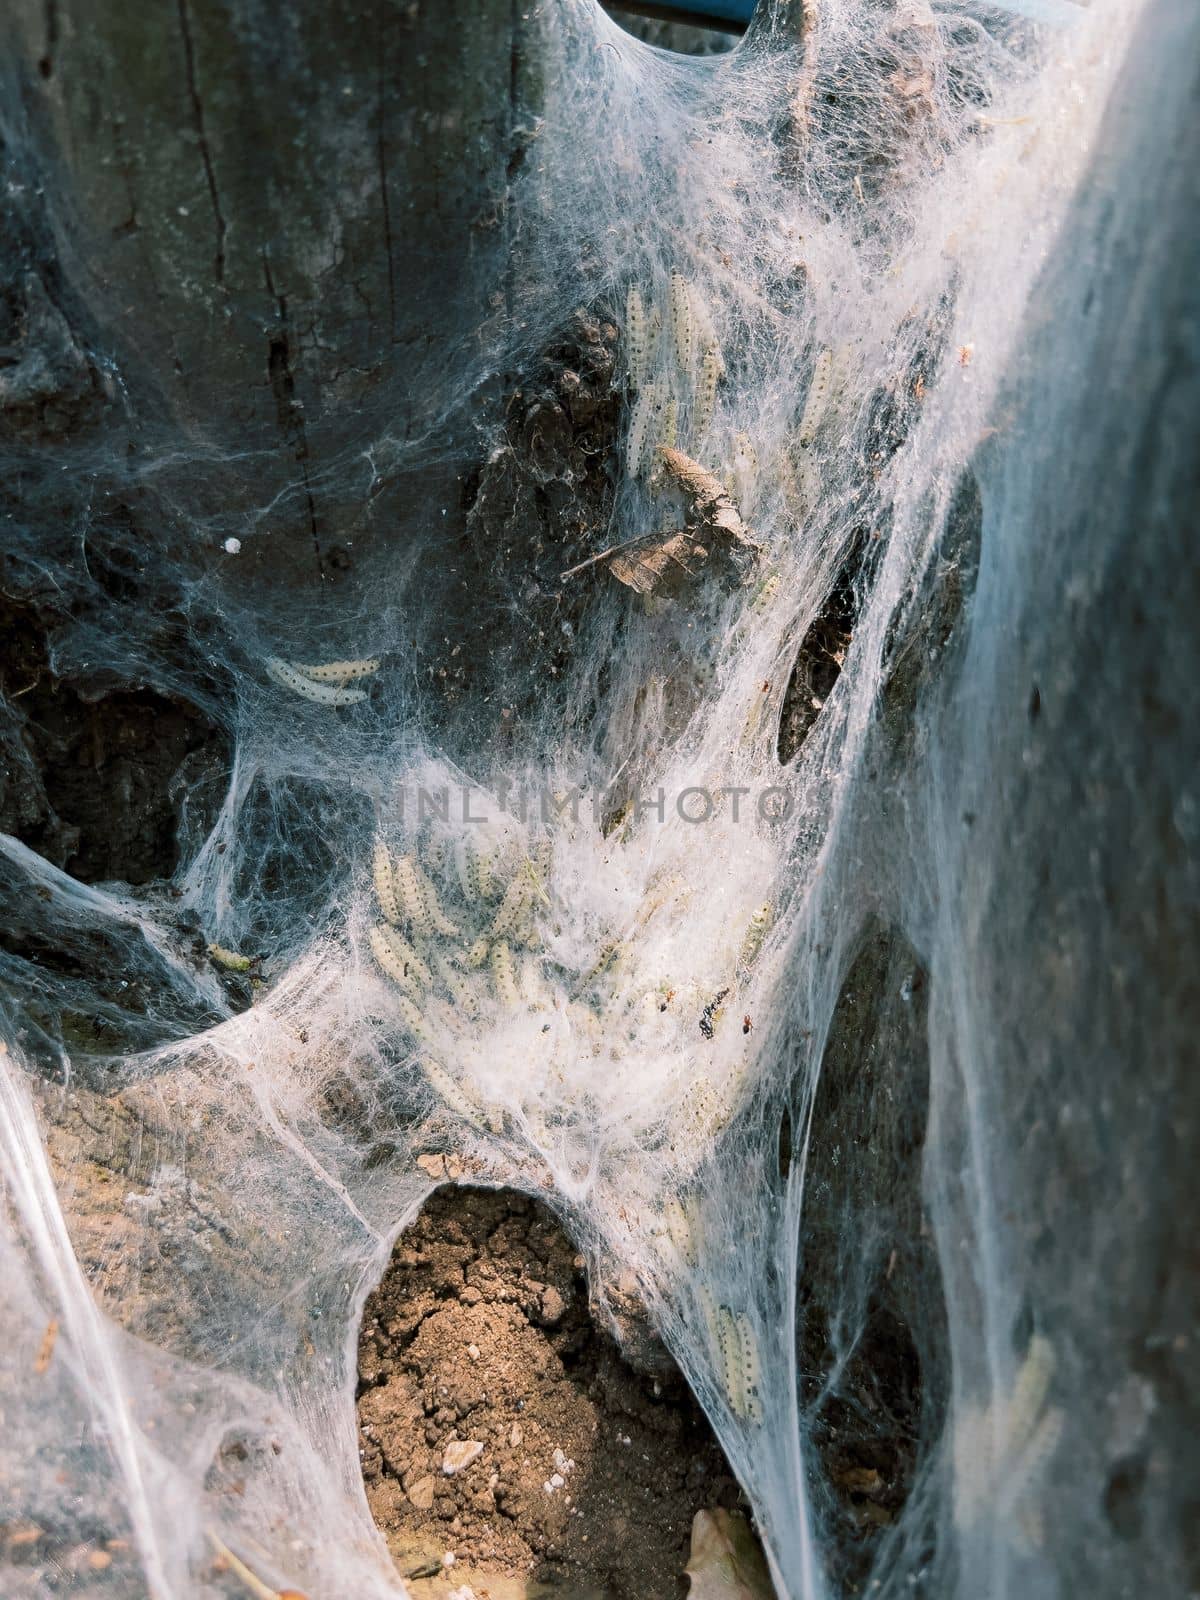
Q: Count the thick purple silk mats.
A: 0